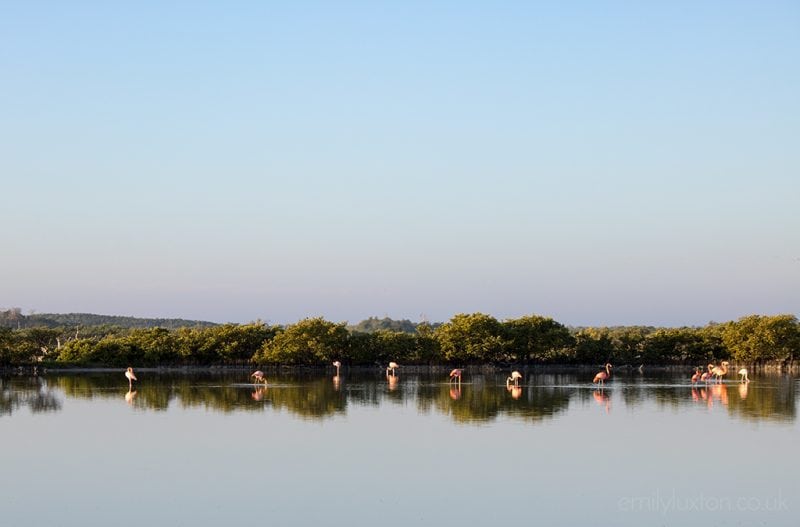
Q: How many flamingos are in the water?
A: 11